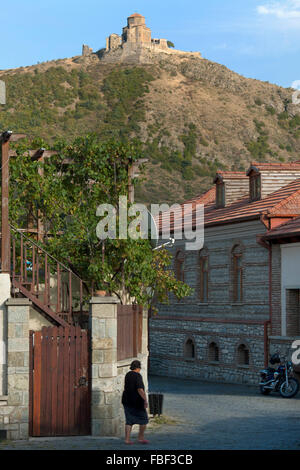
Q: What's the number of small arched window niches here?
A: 3